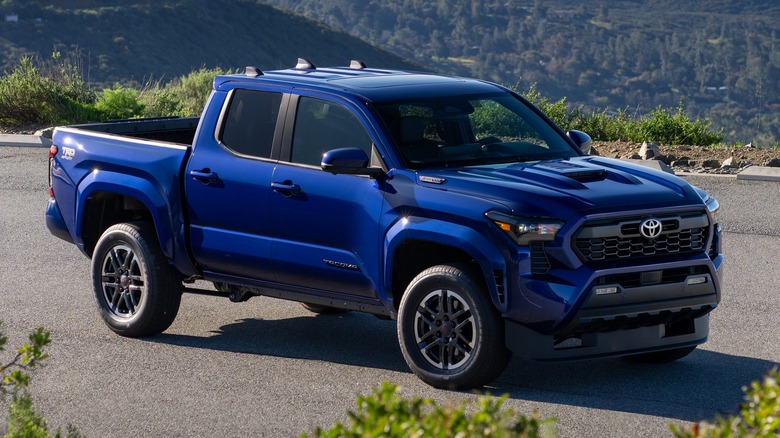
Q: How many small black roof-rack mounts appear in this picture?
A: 3